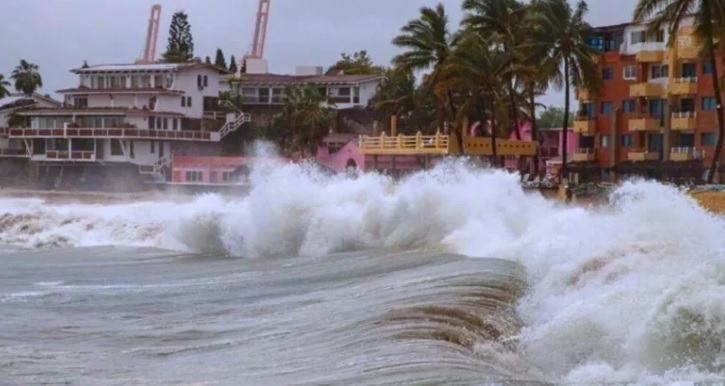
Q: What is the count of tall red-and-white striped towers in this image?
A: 2